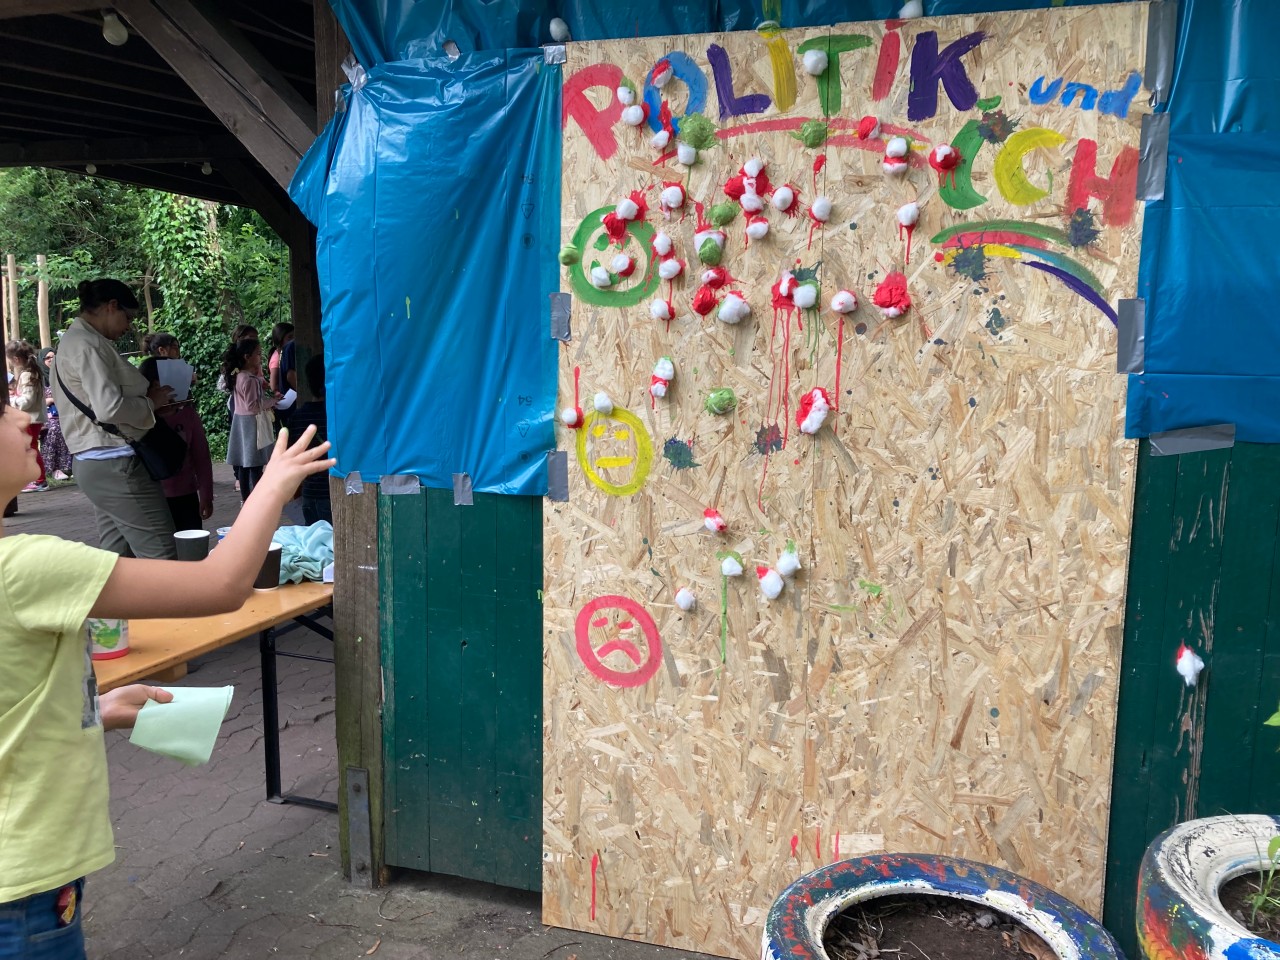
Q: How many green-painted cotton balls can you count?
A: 6